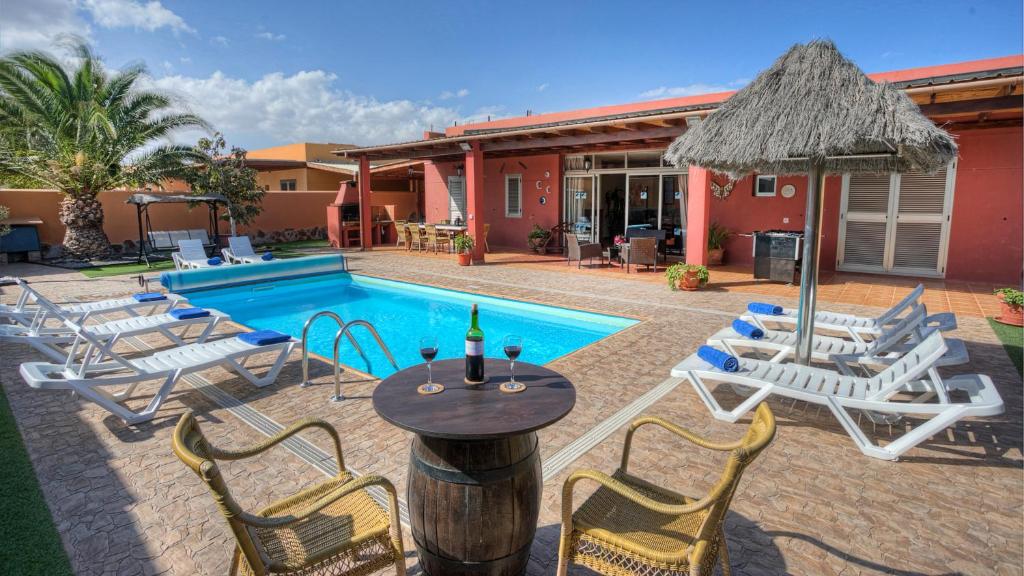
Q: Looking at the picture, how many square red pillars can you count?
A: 3